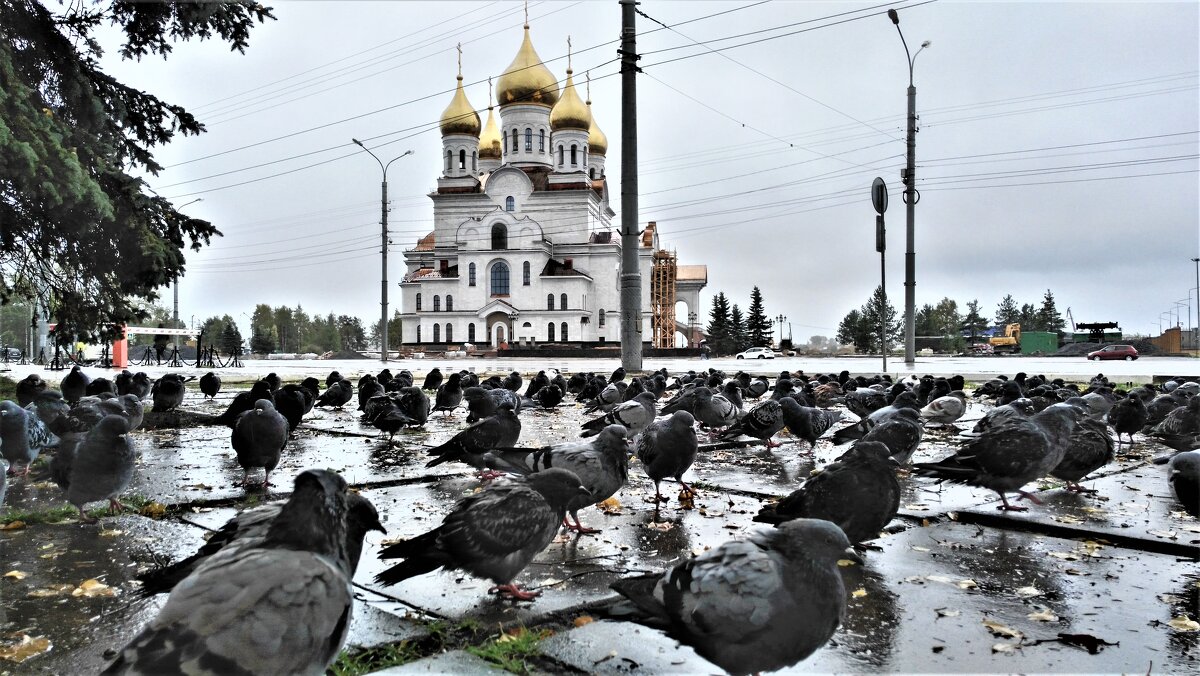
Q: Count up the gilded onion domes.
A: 5